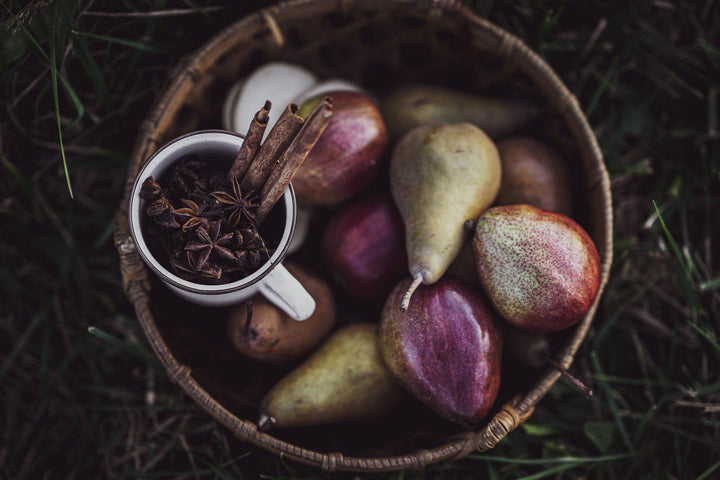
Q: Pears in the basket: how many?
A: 10